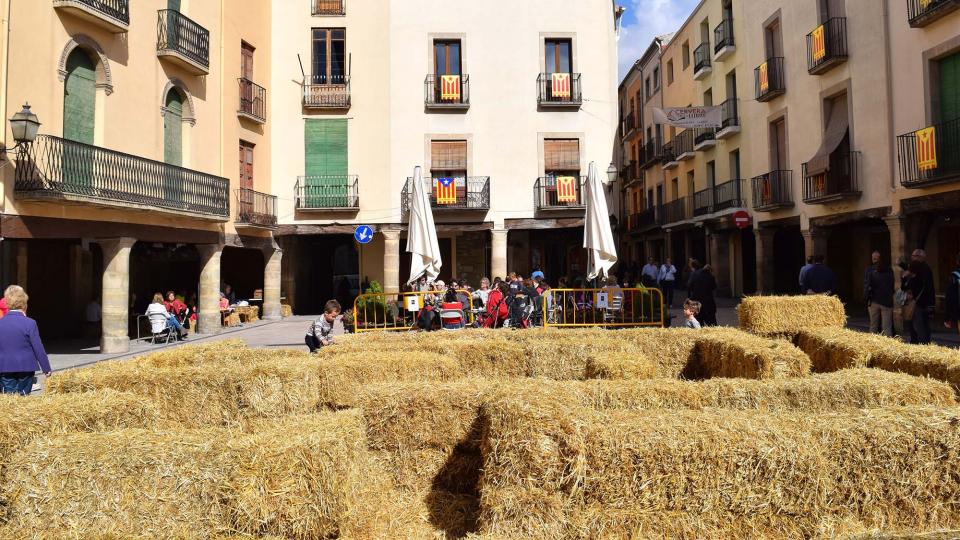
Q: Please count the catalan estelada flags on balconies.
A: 7